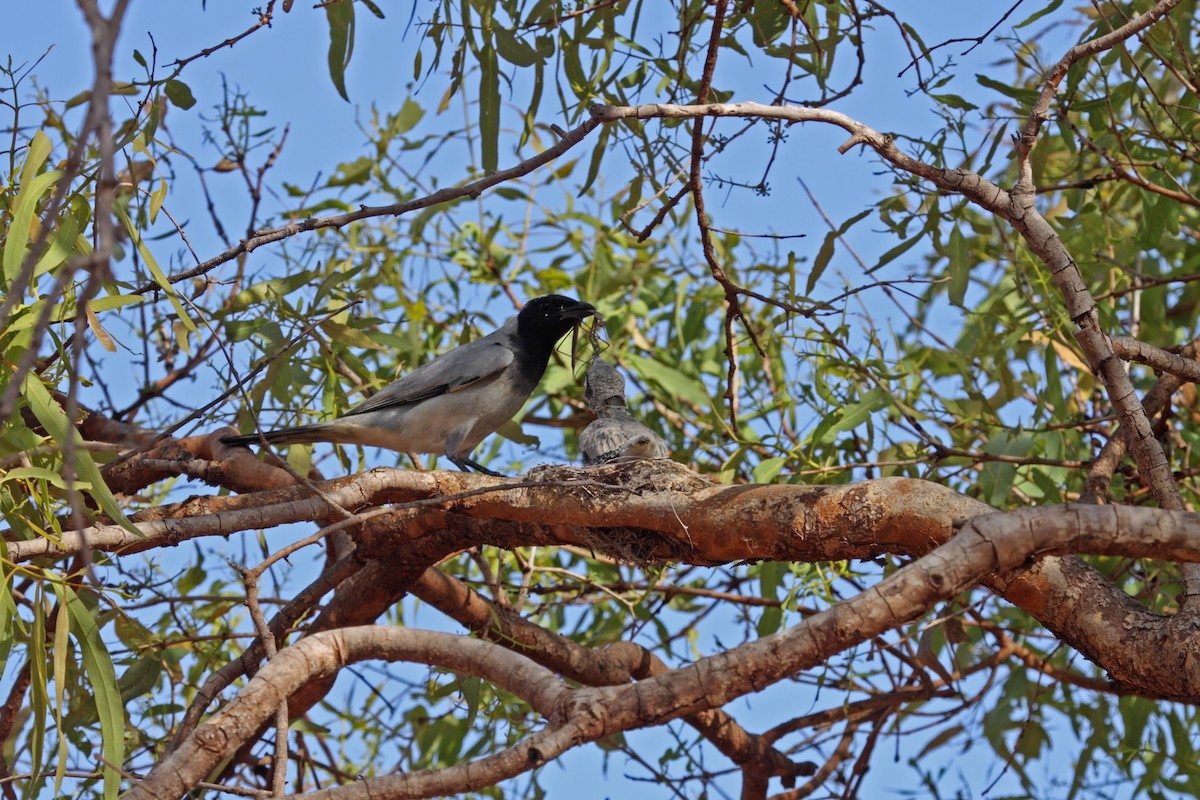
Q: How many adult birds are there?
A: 1